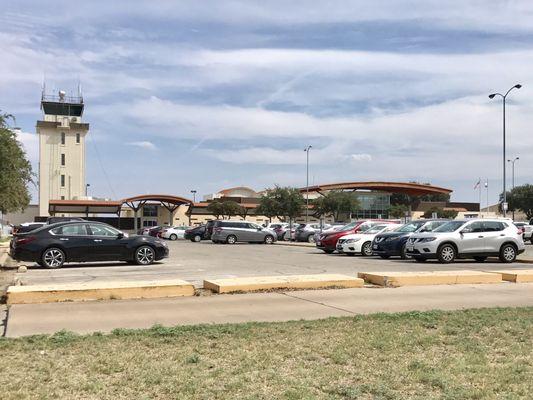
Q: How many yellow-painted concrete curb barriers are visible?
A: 4